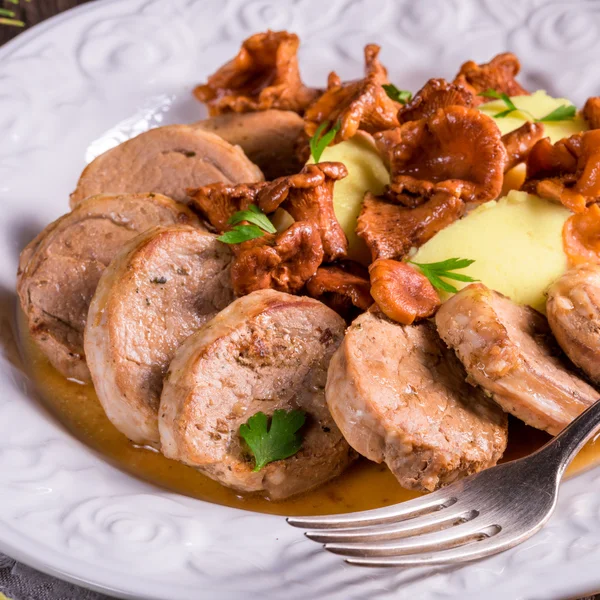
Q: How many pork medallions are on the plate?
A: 8